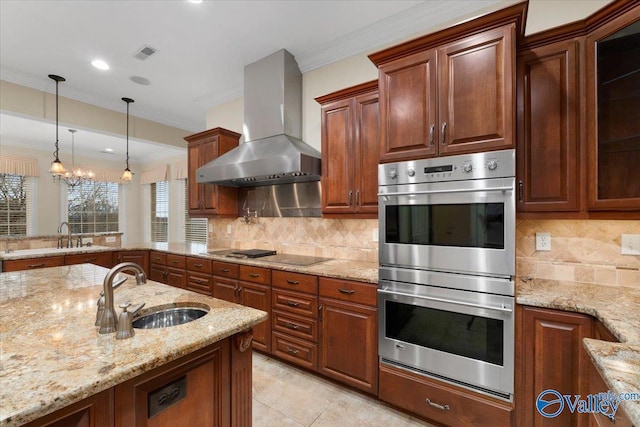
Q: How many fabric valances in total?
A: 4